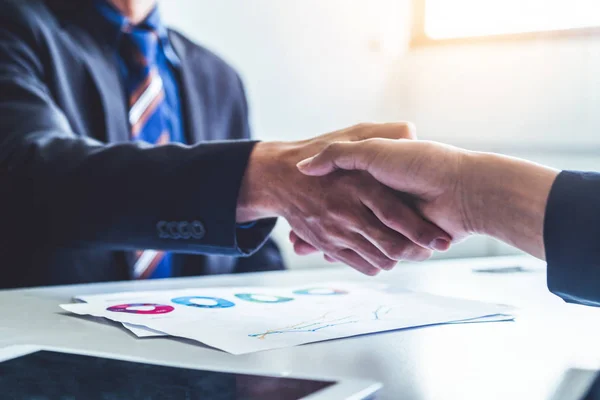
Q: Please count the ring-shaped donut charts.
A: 4